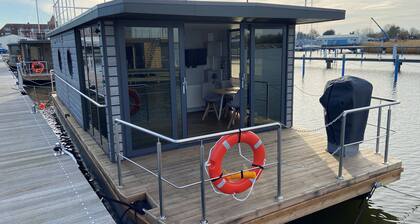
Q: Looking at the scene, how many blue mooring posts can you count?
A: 3